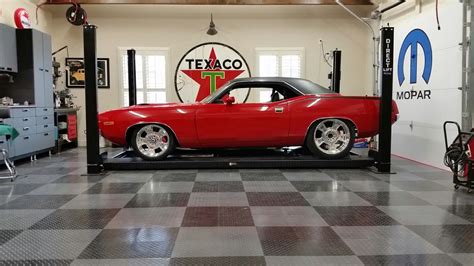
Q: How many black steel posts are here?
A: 4